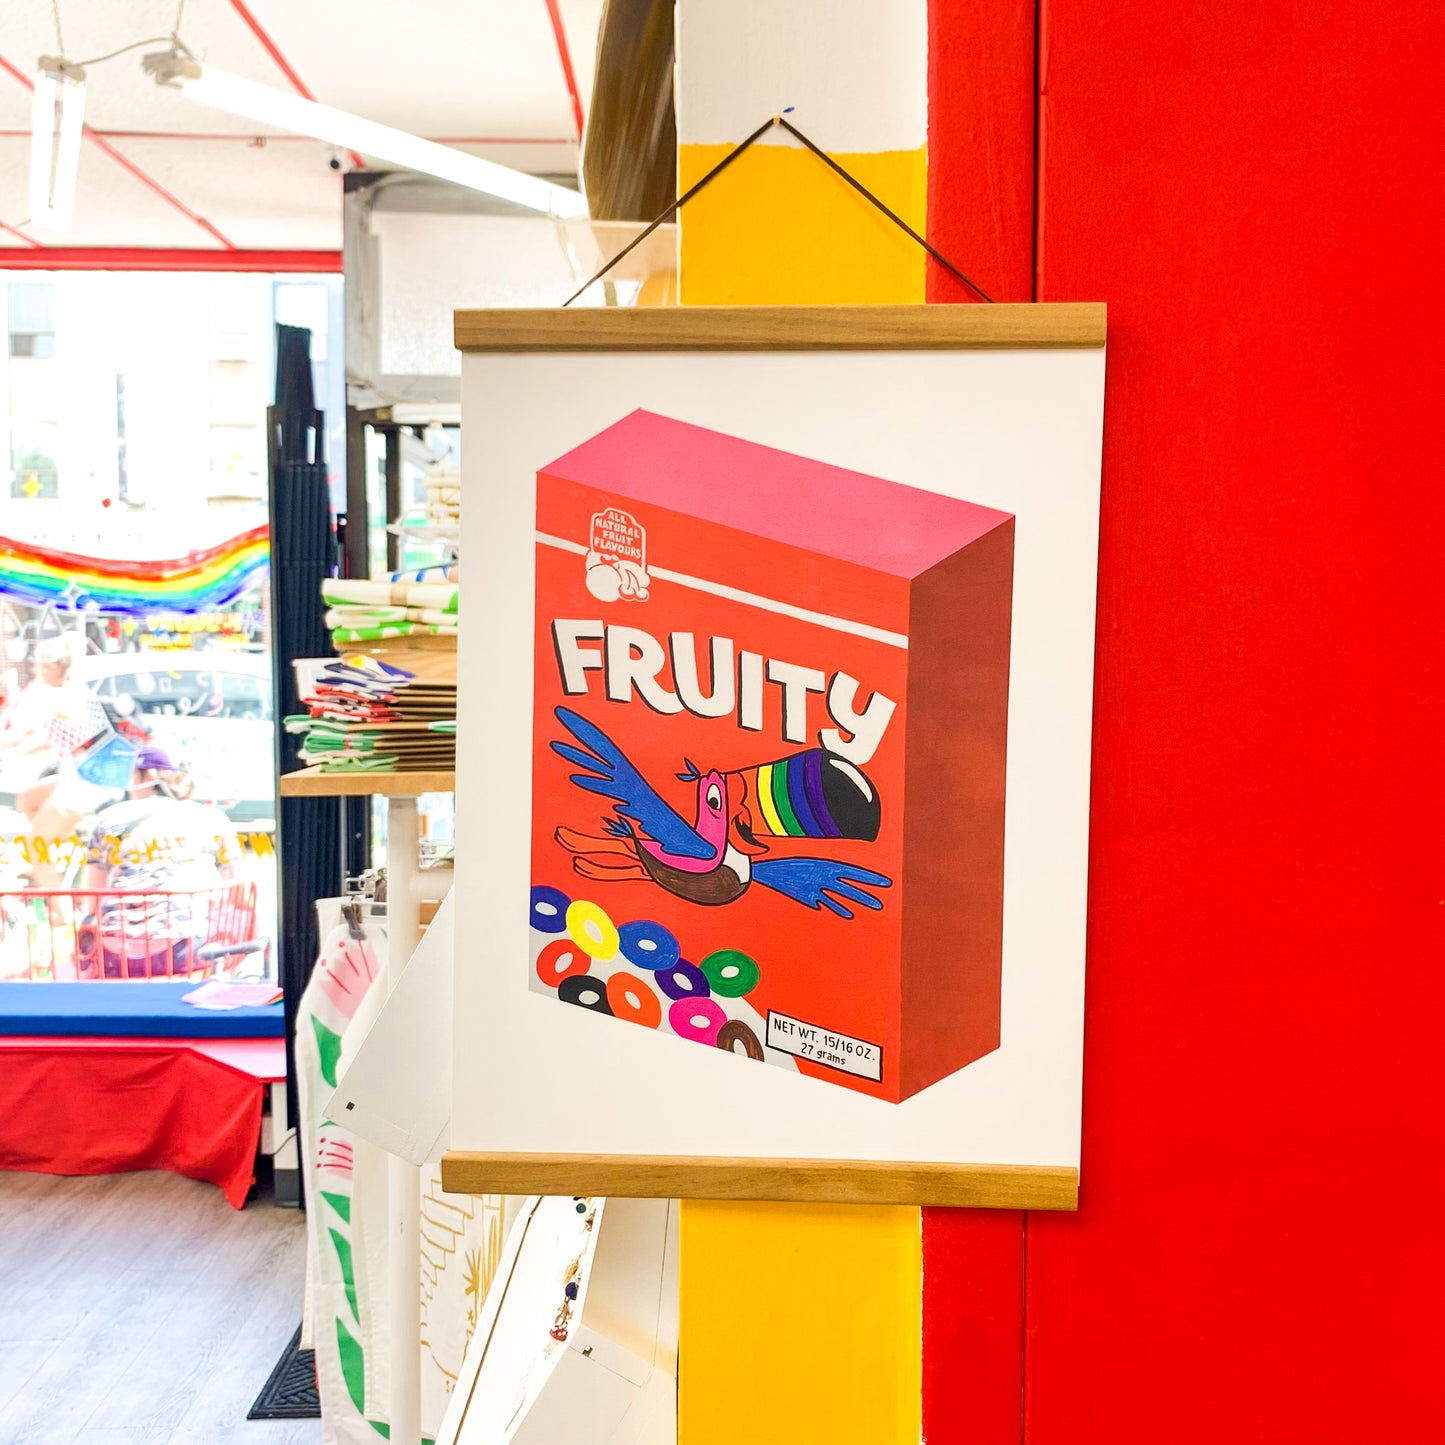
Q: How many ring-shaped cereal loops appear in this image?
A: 10